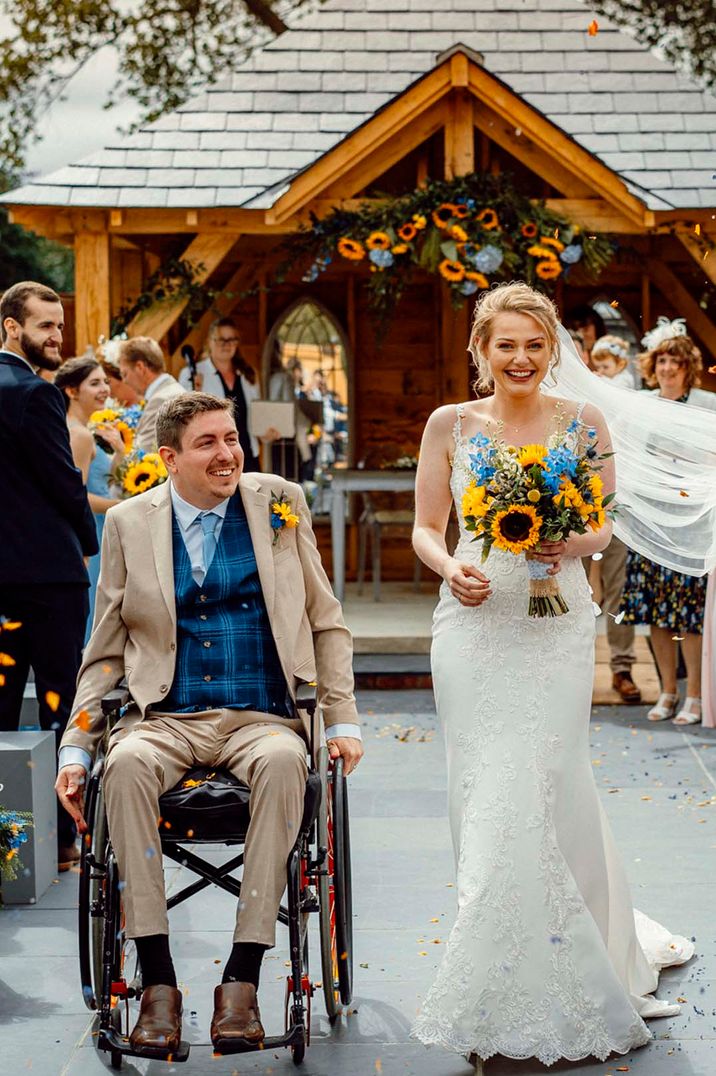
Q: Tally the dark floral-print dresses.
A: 1